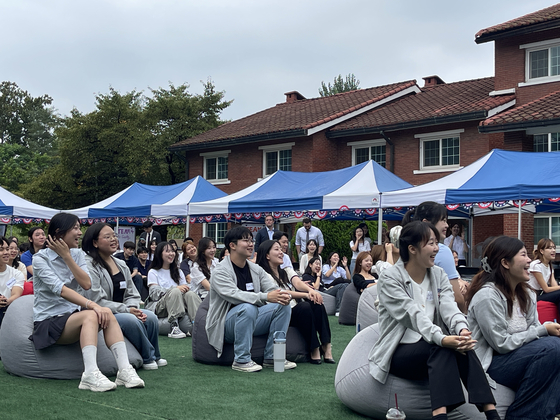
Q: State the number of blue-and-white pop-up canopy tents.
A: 4